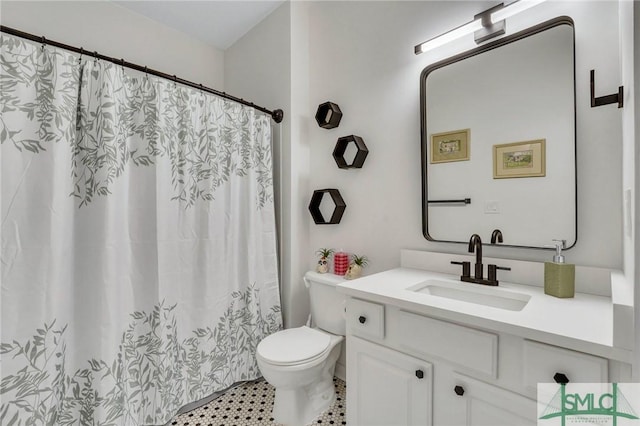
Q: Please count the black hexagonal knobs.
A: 4